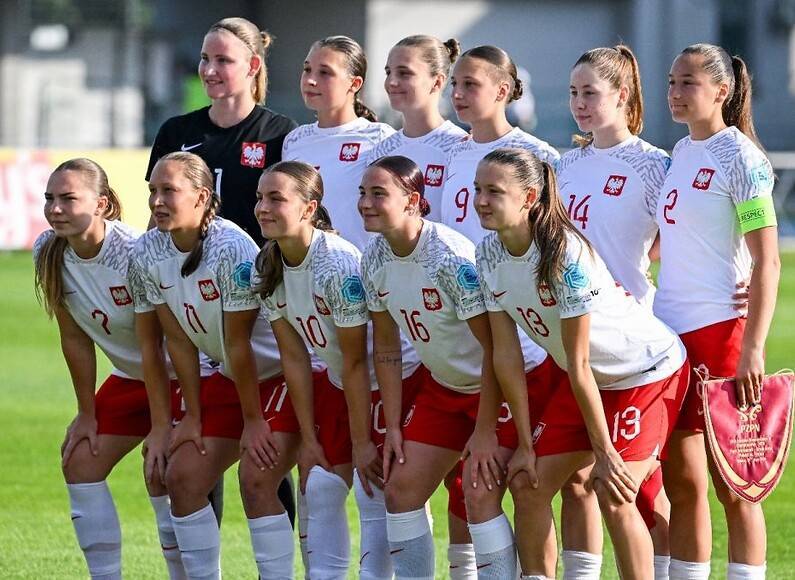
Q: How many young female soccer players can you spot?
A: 11